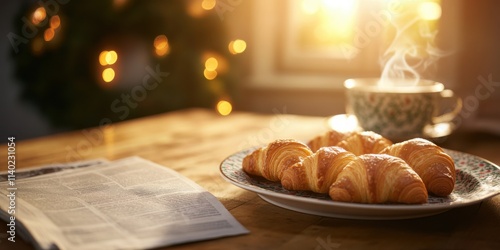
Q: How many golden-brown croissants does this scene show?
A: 6